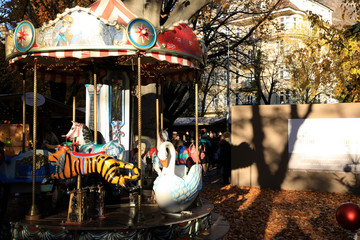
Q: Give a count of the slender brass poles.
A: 8